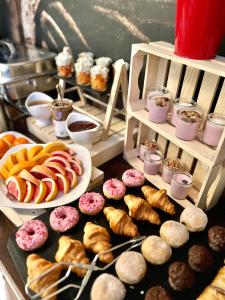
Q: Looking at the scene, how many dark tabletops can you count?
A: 1